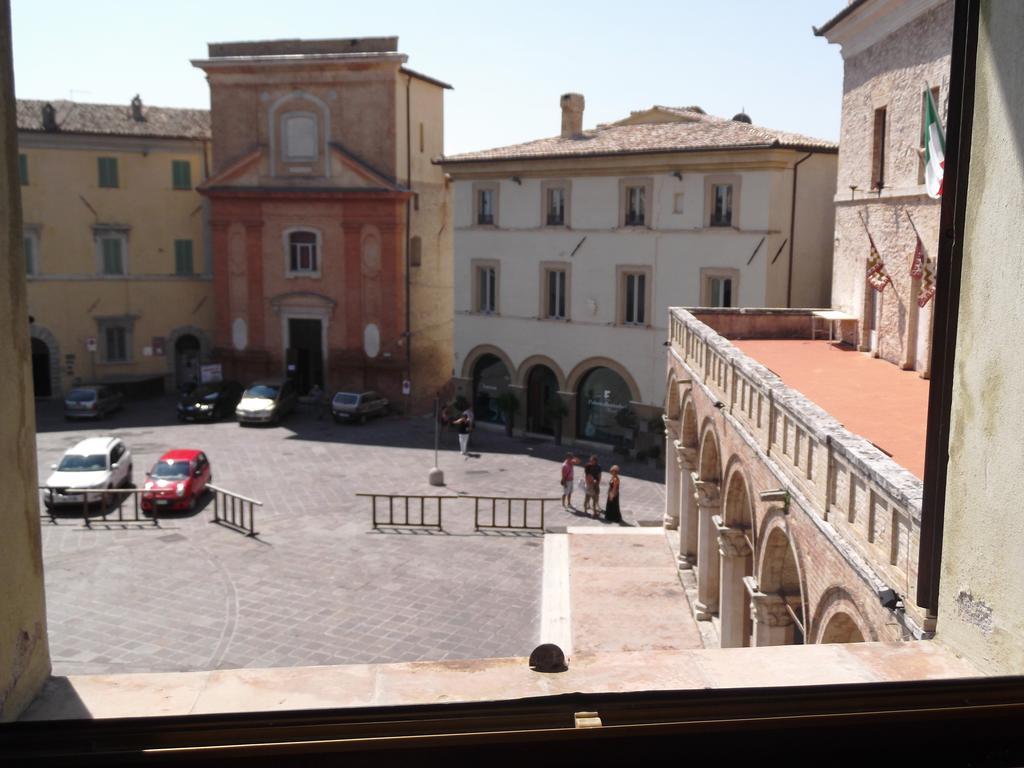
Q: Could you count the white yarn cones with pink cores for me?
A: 0